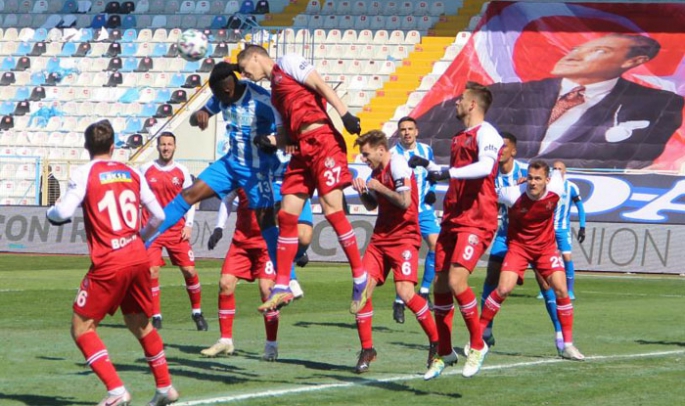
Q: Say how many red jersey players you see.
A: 7